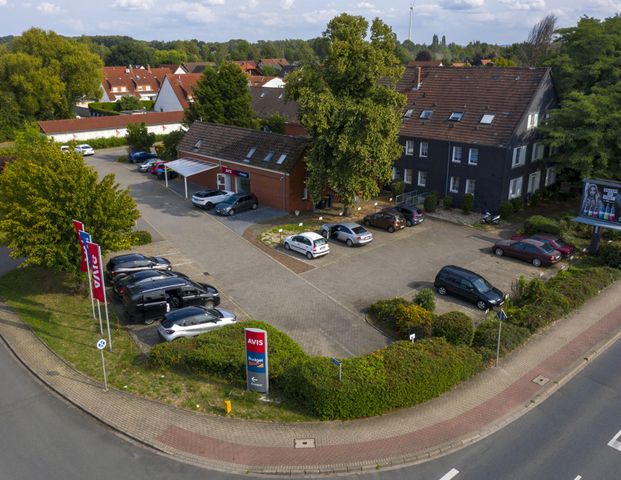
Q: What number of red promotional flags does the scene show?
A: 2